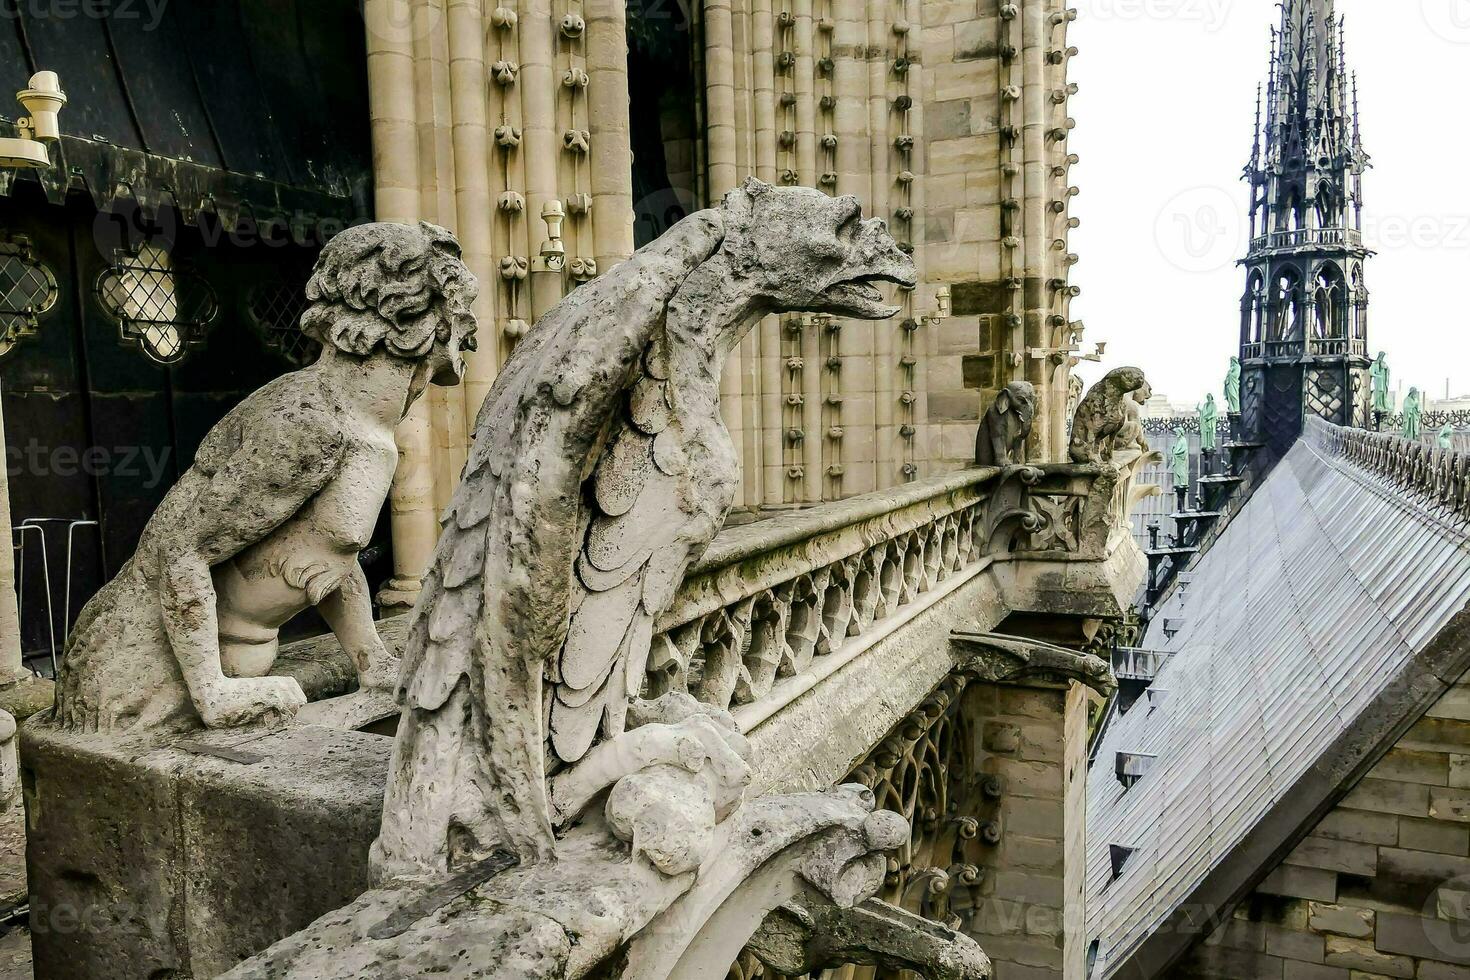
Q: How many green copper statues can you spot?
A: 6